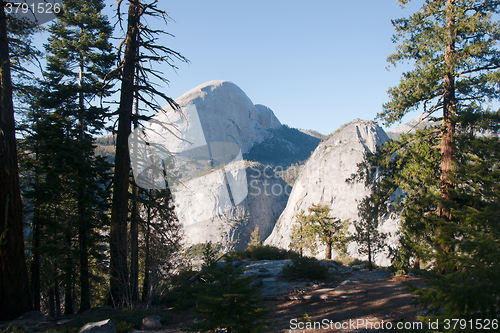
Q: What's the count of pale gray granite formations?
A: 3